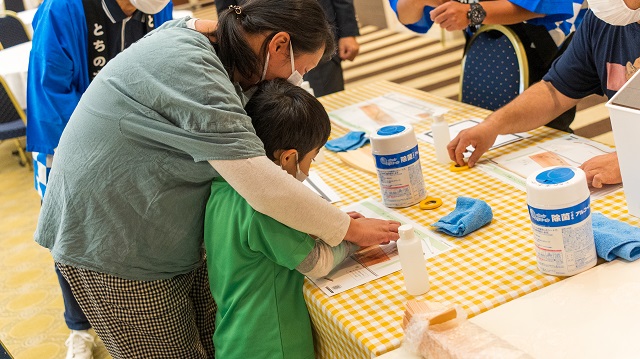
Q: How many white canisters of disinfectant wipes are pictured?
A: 2